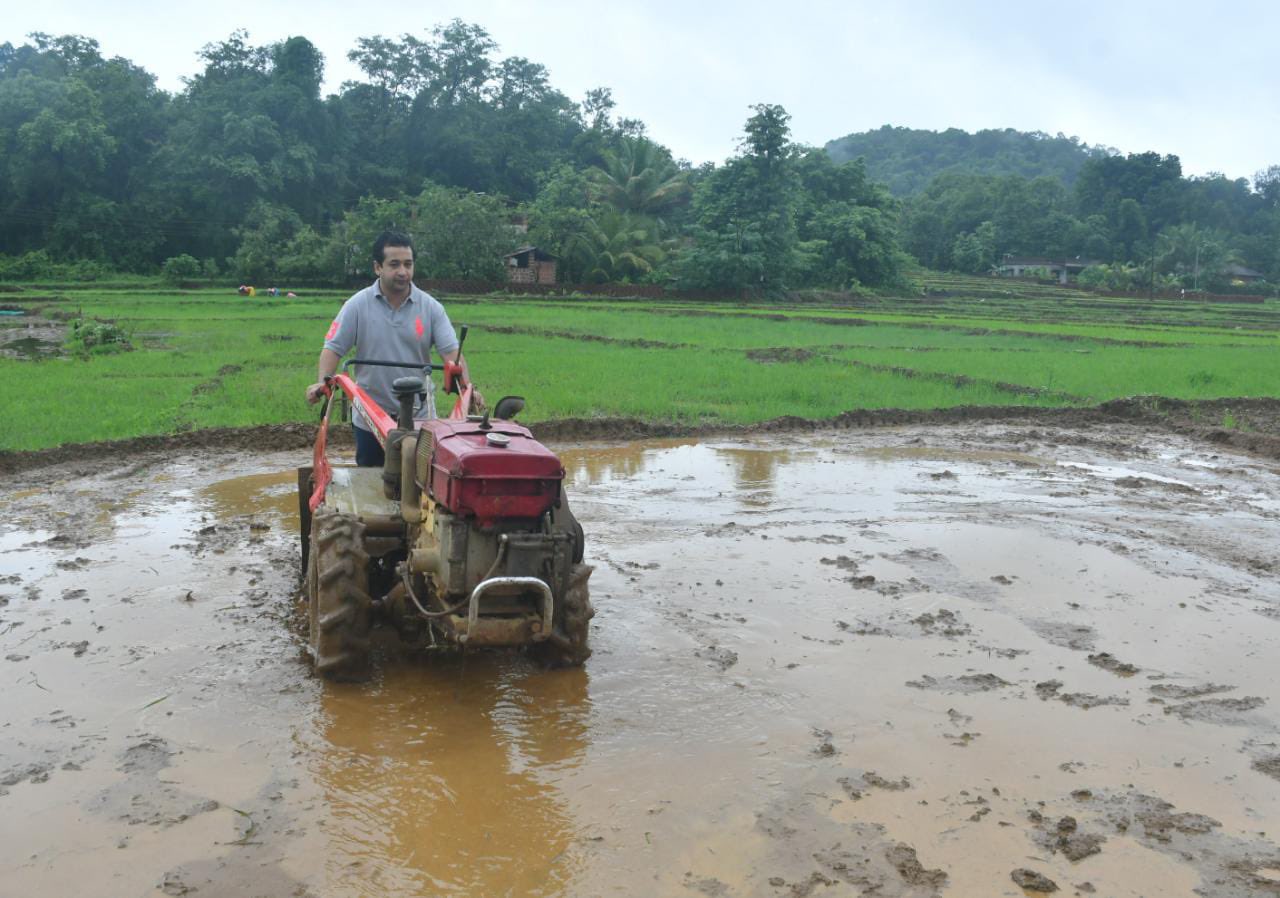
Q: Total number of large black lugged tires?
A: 2